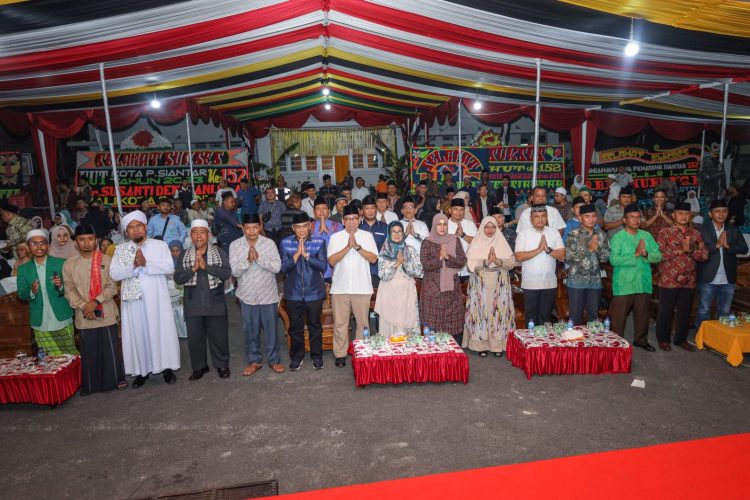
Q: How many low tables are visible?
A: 4